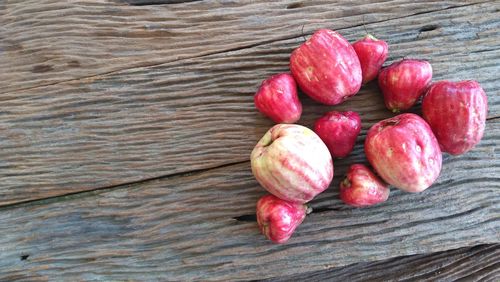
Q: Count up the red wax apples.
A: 10